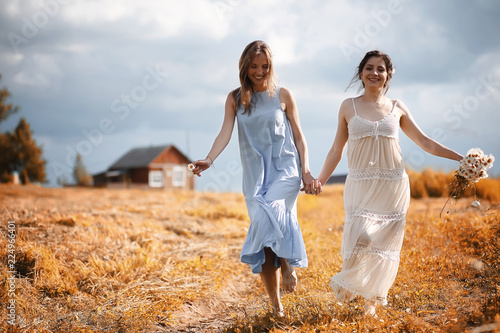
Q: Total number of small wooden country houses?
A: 1